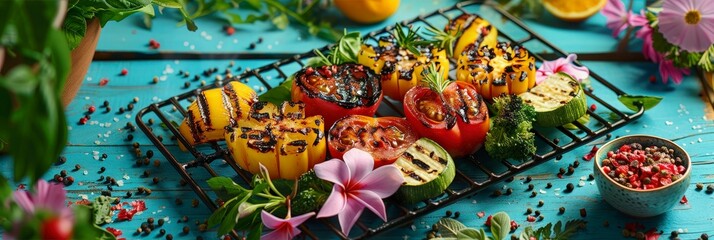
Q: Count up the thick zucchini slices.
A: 2